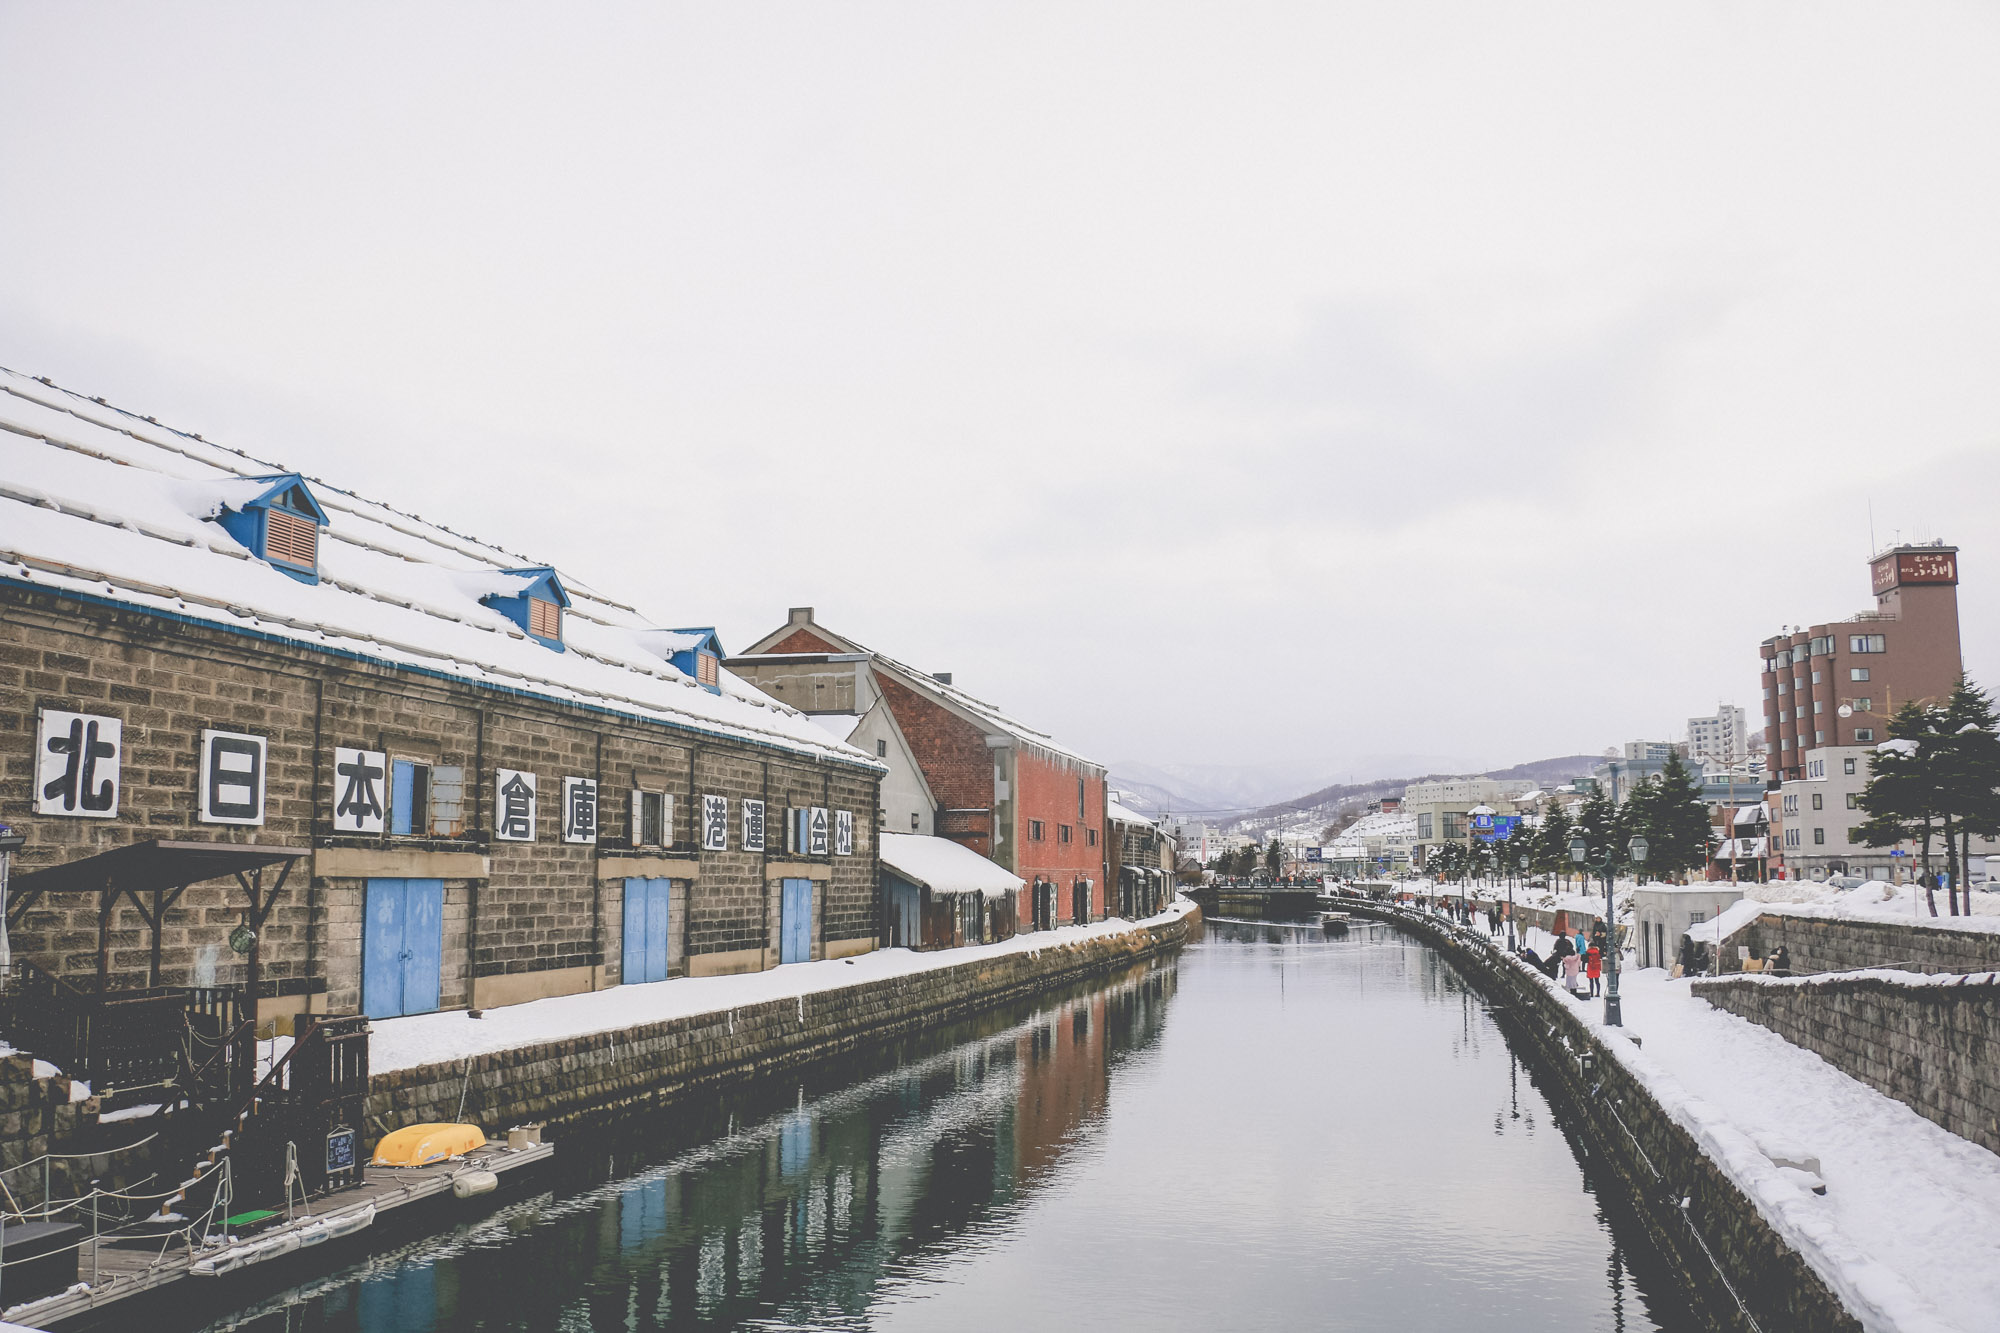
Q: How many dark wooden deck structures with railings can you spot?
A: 1